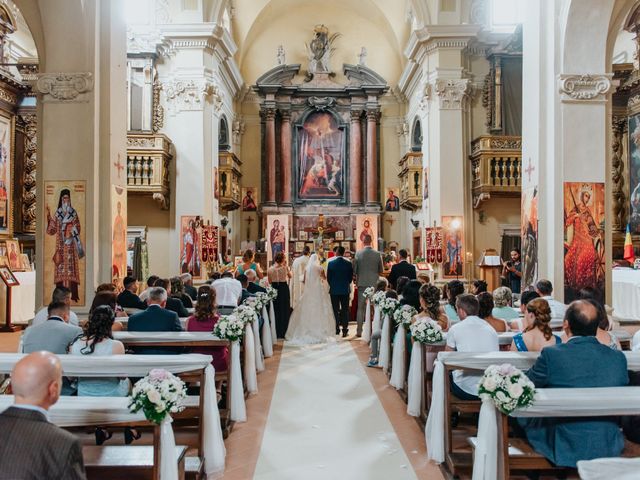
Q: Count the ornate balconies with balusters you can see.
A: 4